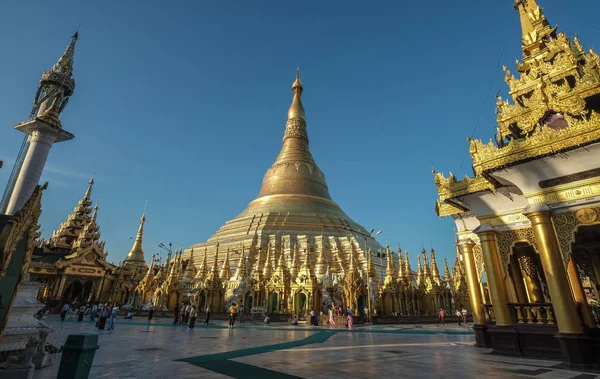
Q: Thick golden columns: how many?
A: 3